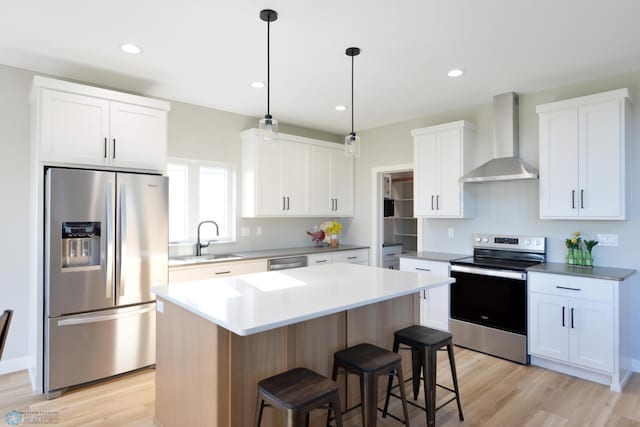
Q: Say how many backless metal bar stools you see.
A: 3